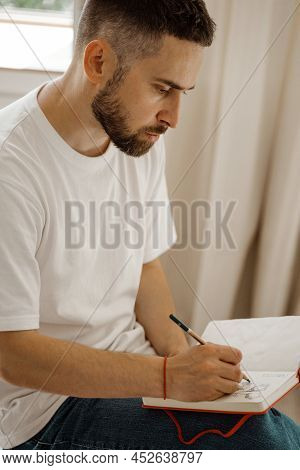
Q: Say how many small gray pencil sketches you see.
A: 1